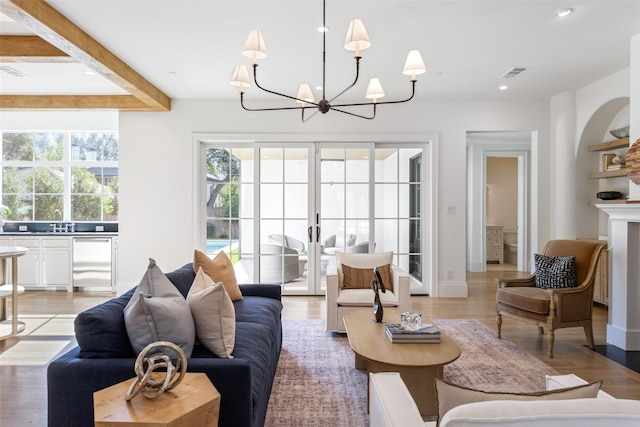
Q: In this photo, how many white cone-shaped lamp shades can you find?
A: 6